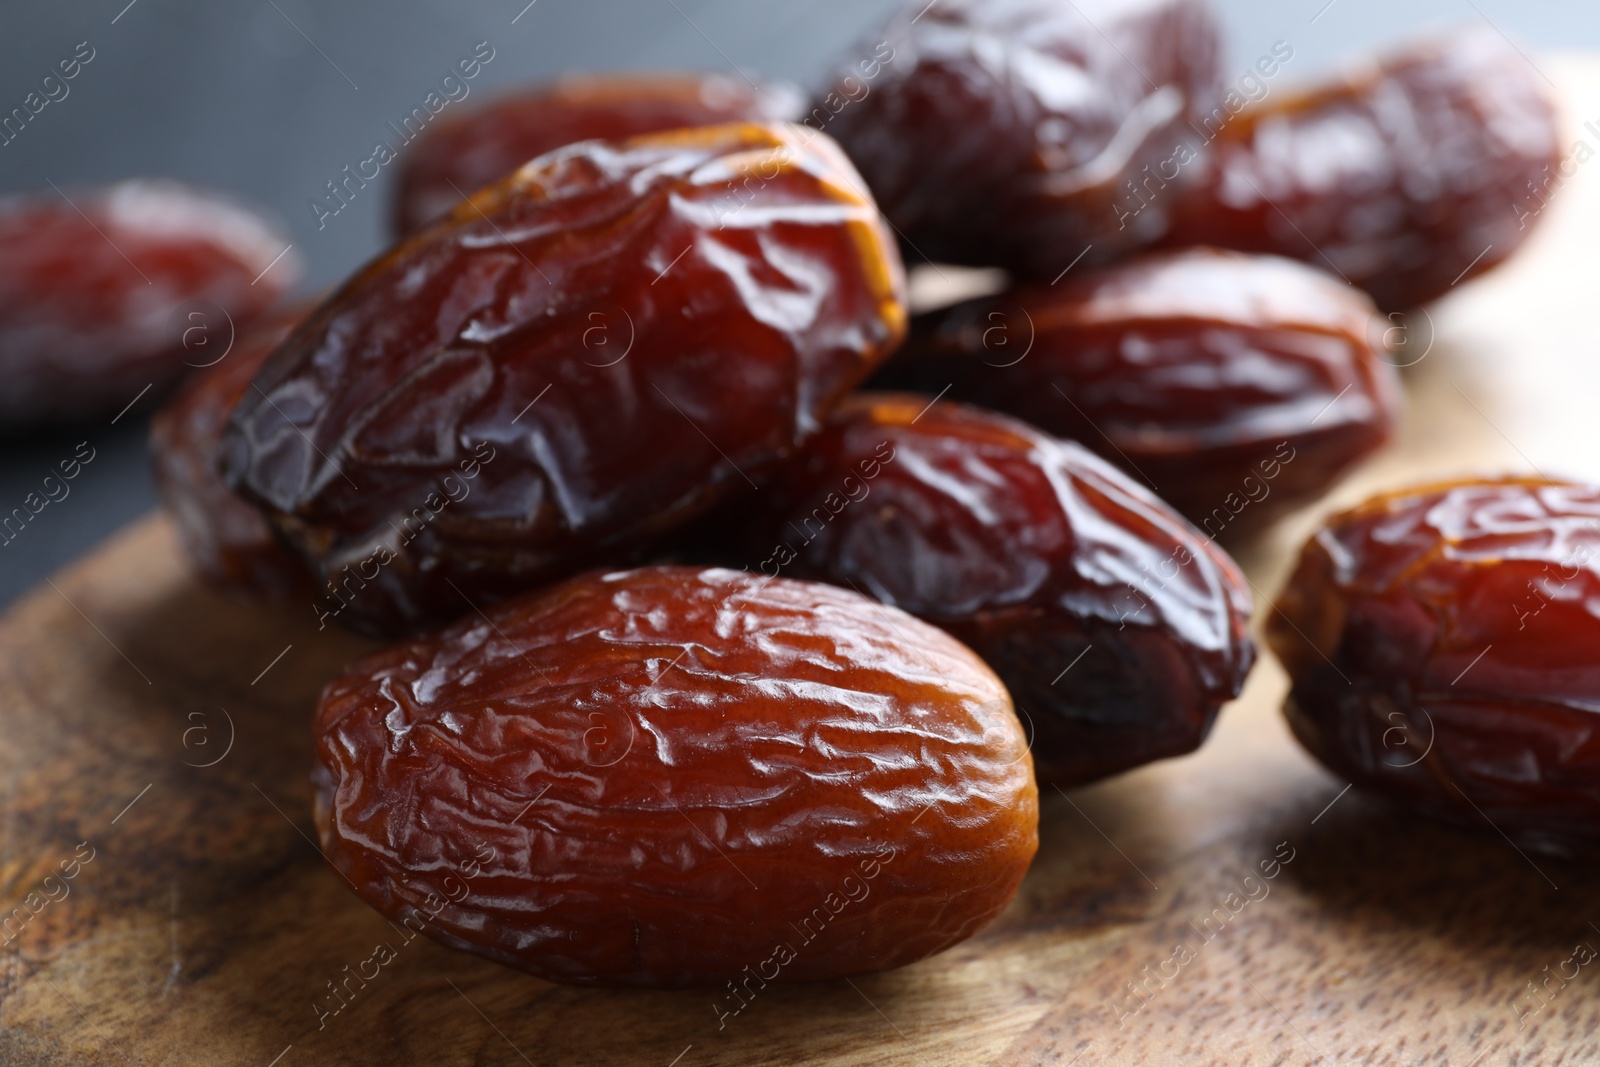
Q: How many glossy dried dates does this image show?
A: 10